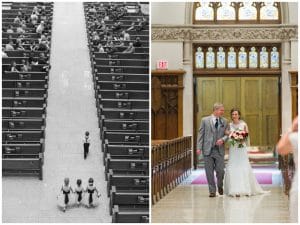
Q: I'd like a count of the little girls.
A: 3